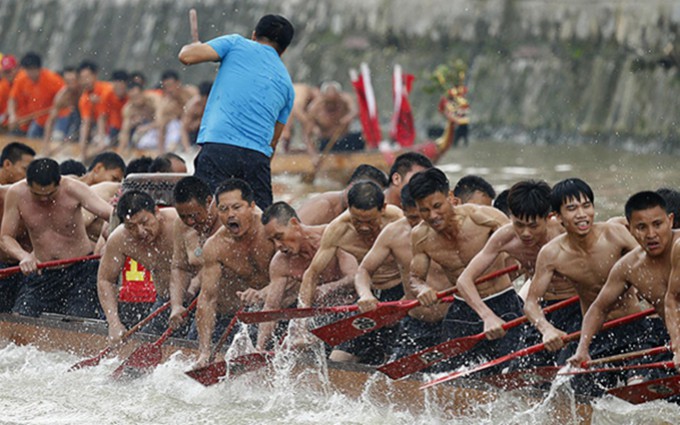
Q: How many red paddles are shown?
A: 12